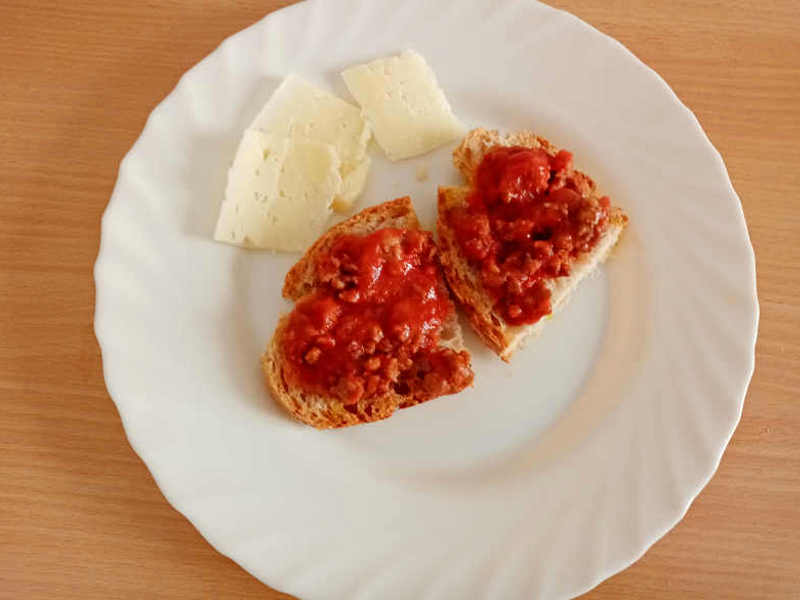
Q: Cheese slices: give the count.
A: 3